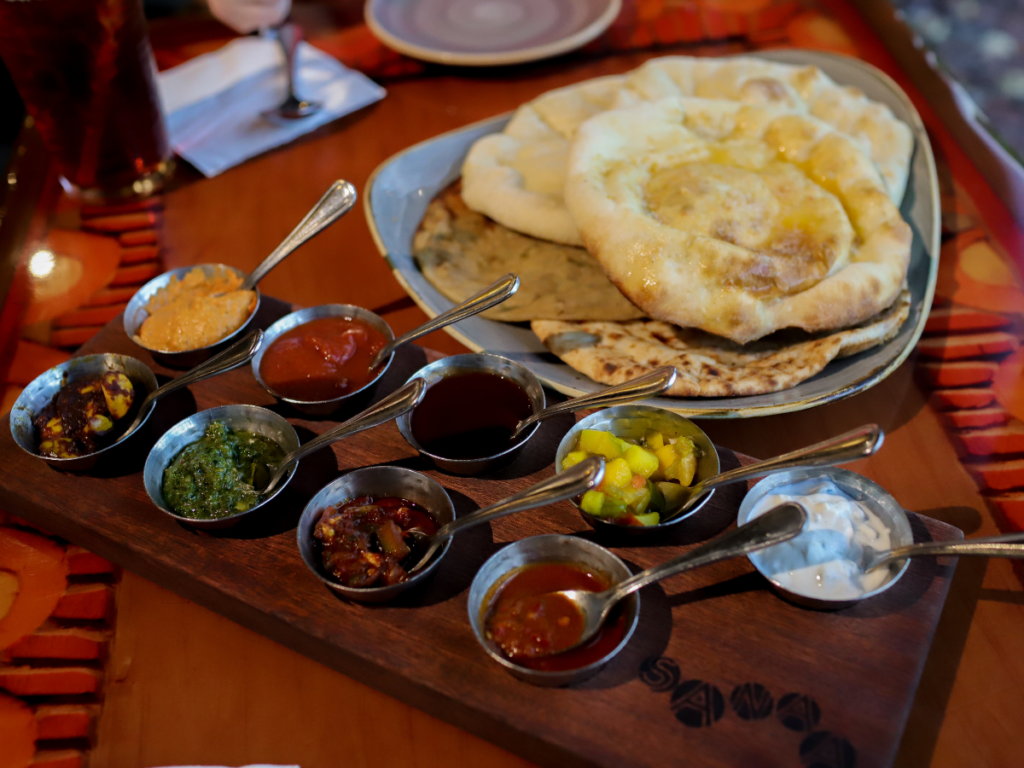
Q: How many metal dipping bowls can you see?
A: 9